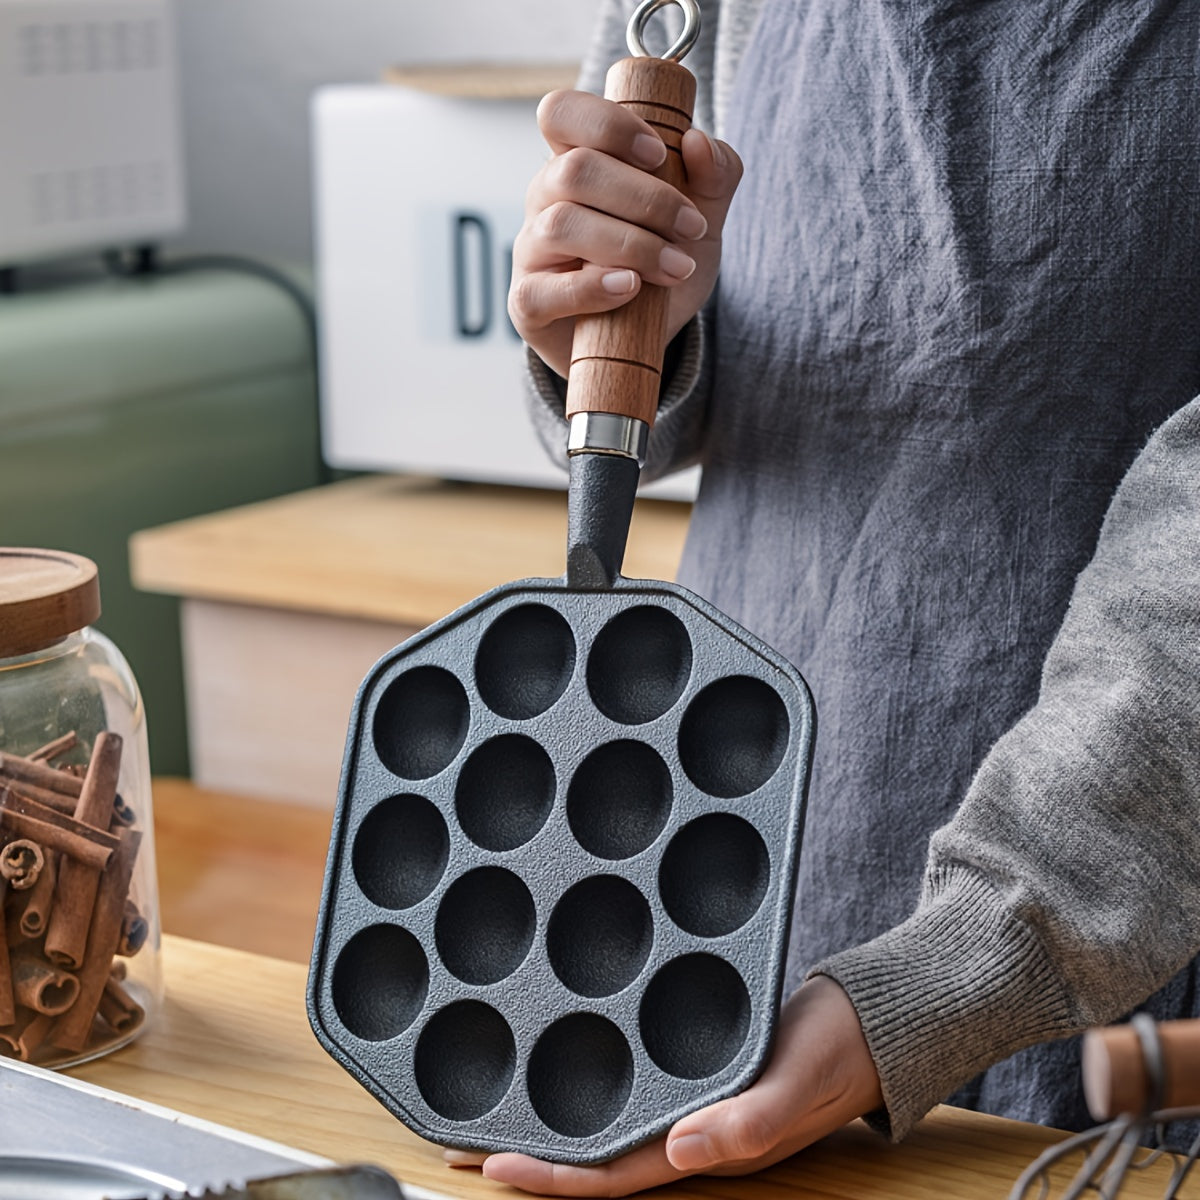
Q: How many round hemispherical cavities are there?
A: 14